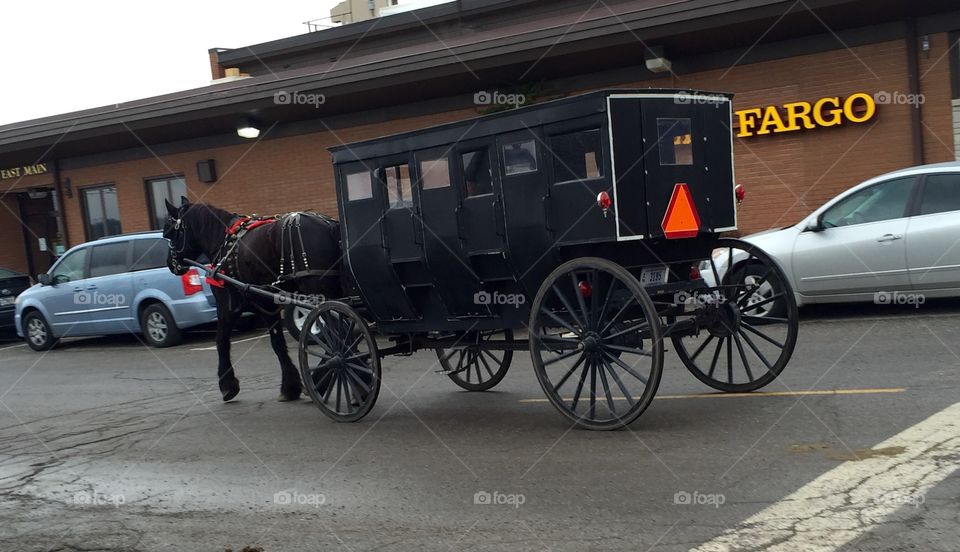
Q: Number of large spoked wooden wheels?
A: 4